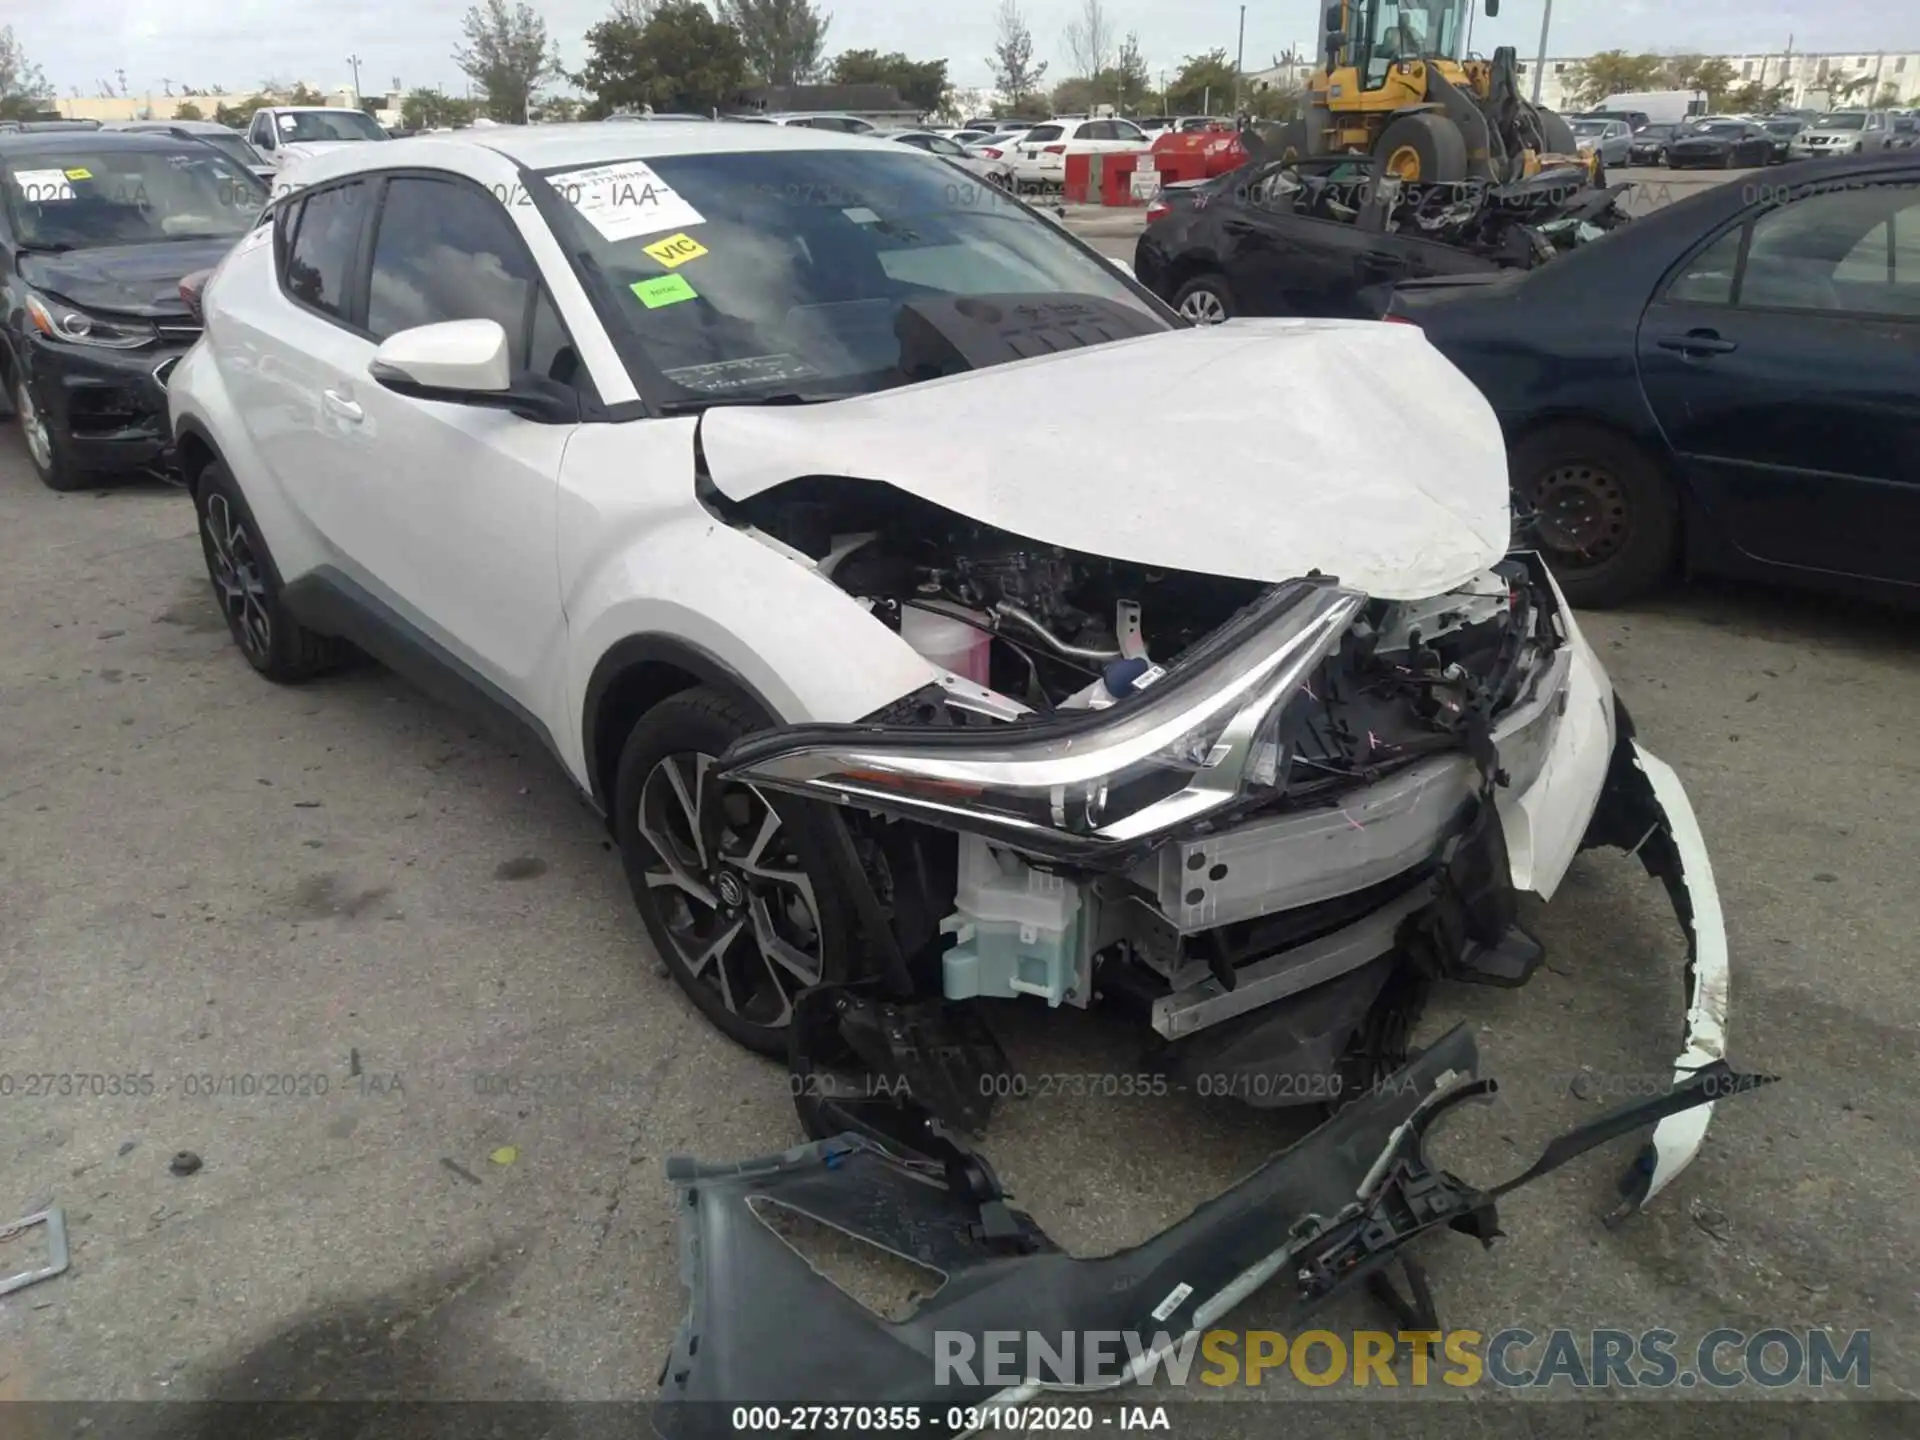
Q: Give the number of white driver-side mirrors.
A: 1